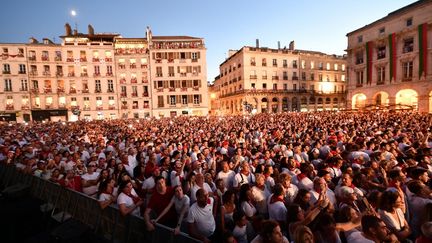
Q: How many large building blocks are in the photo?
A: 3